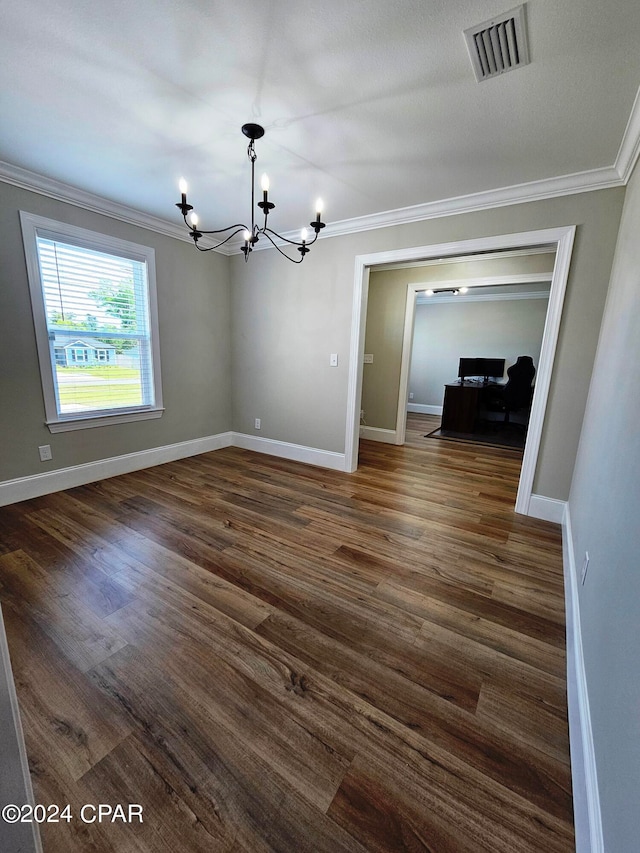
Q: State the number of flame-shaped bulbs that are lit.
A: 6